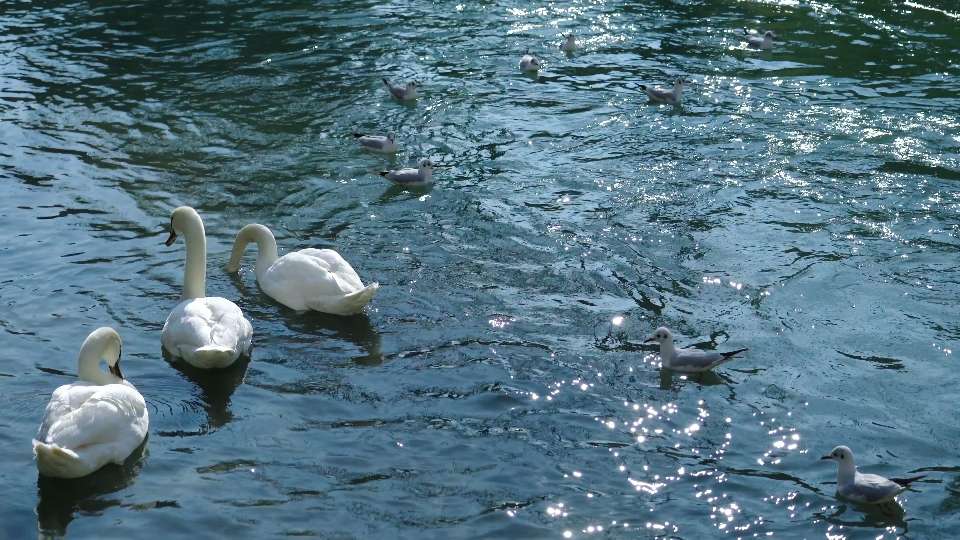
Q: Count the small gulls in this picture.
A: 9